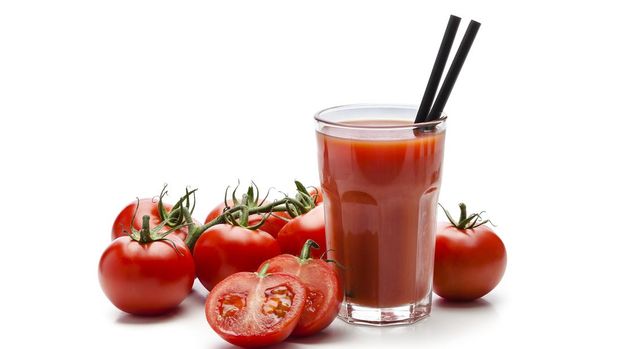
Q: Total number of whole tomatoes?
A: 7